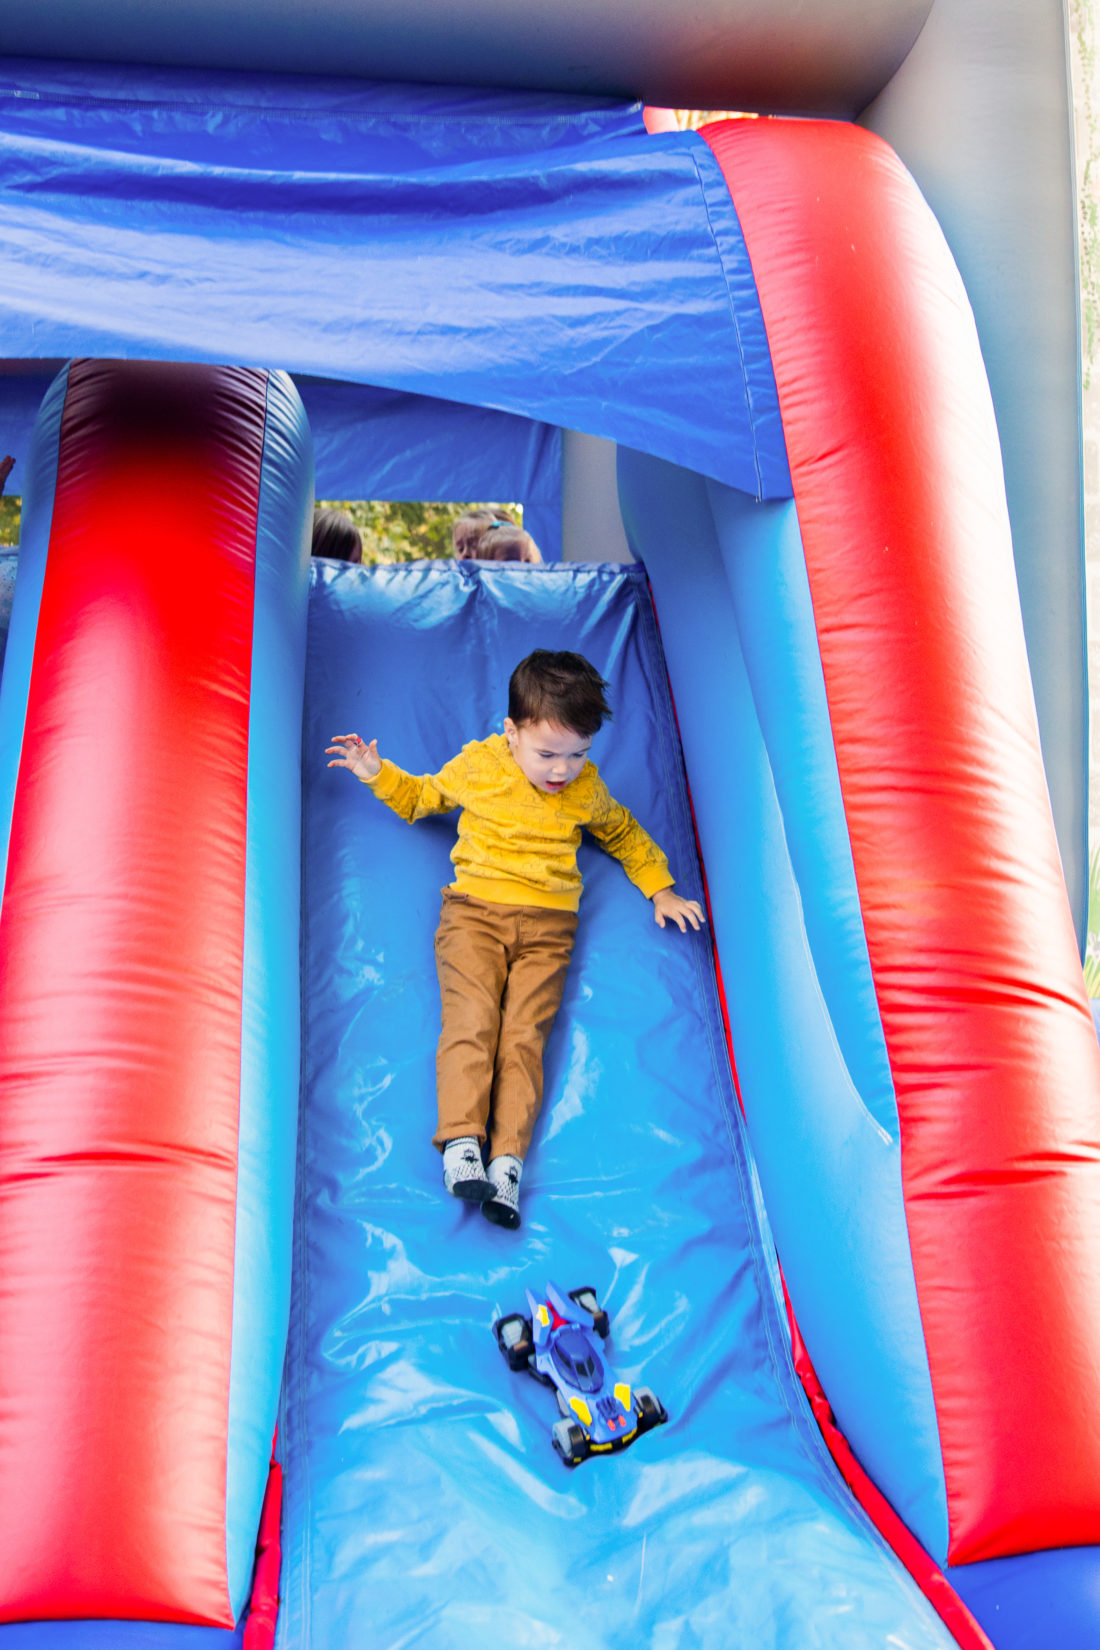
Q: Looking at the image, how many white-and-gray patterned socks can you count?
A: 2